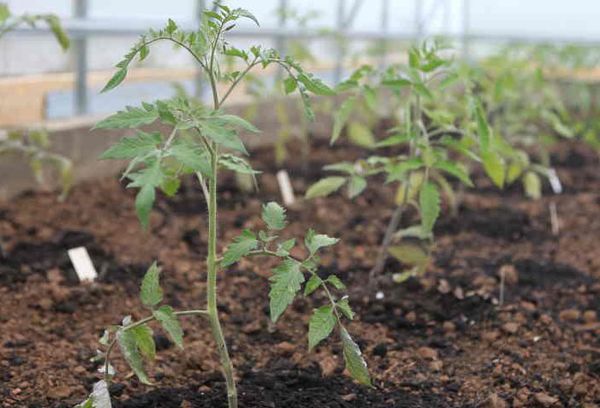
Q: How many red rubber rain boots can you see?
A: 0